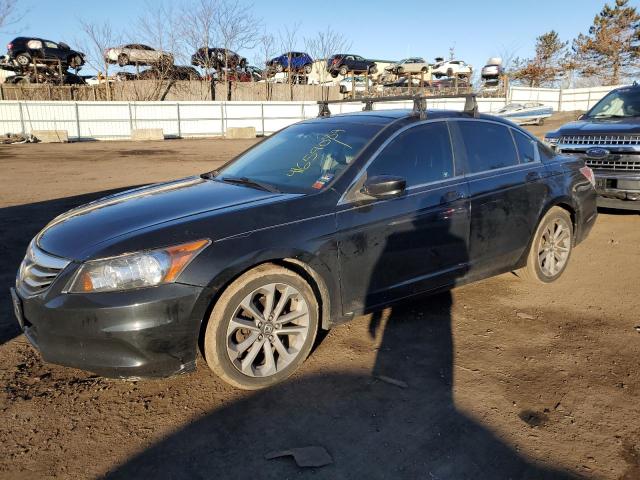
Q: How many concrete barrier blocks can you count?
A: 3